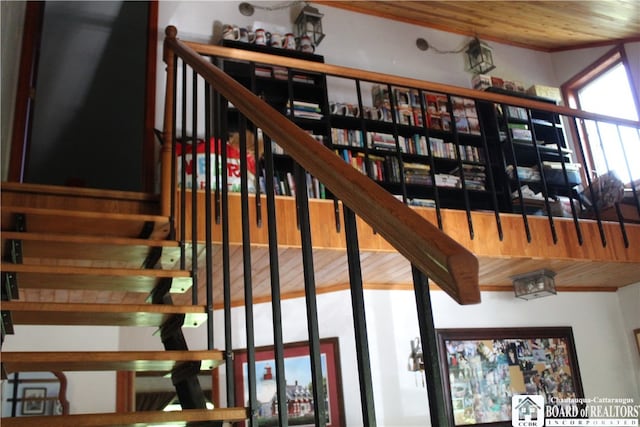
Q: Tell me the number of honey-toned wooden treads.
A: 6